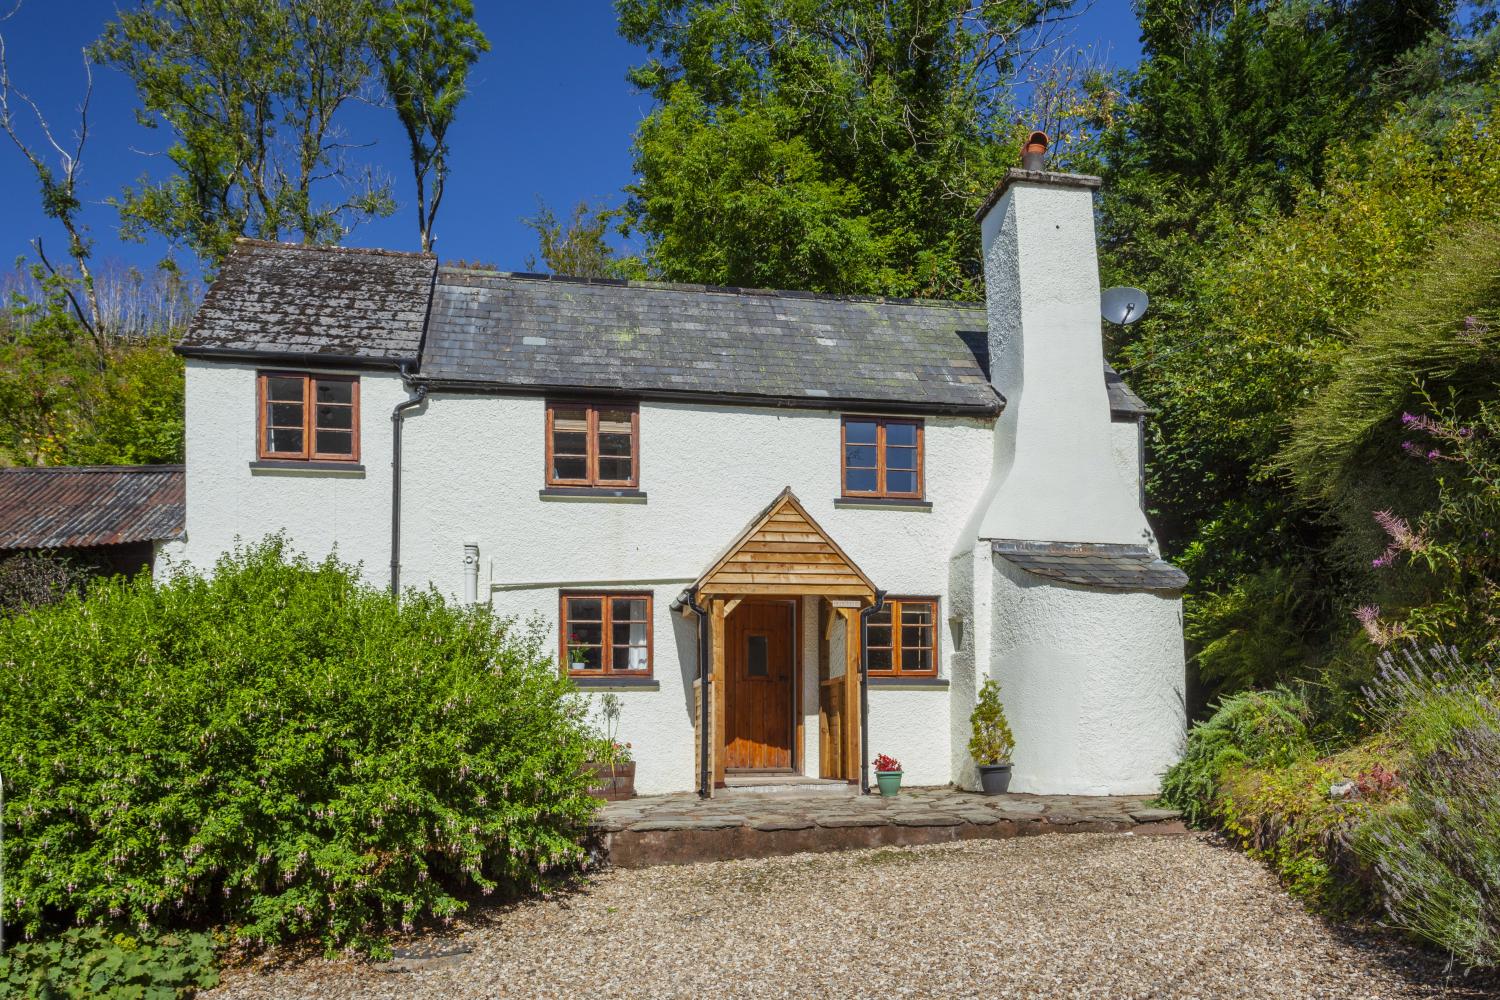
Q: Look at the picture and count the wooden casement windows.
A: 5